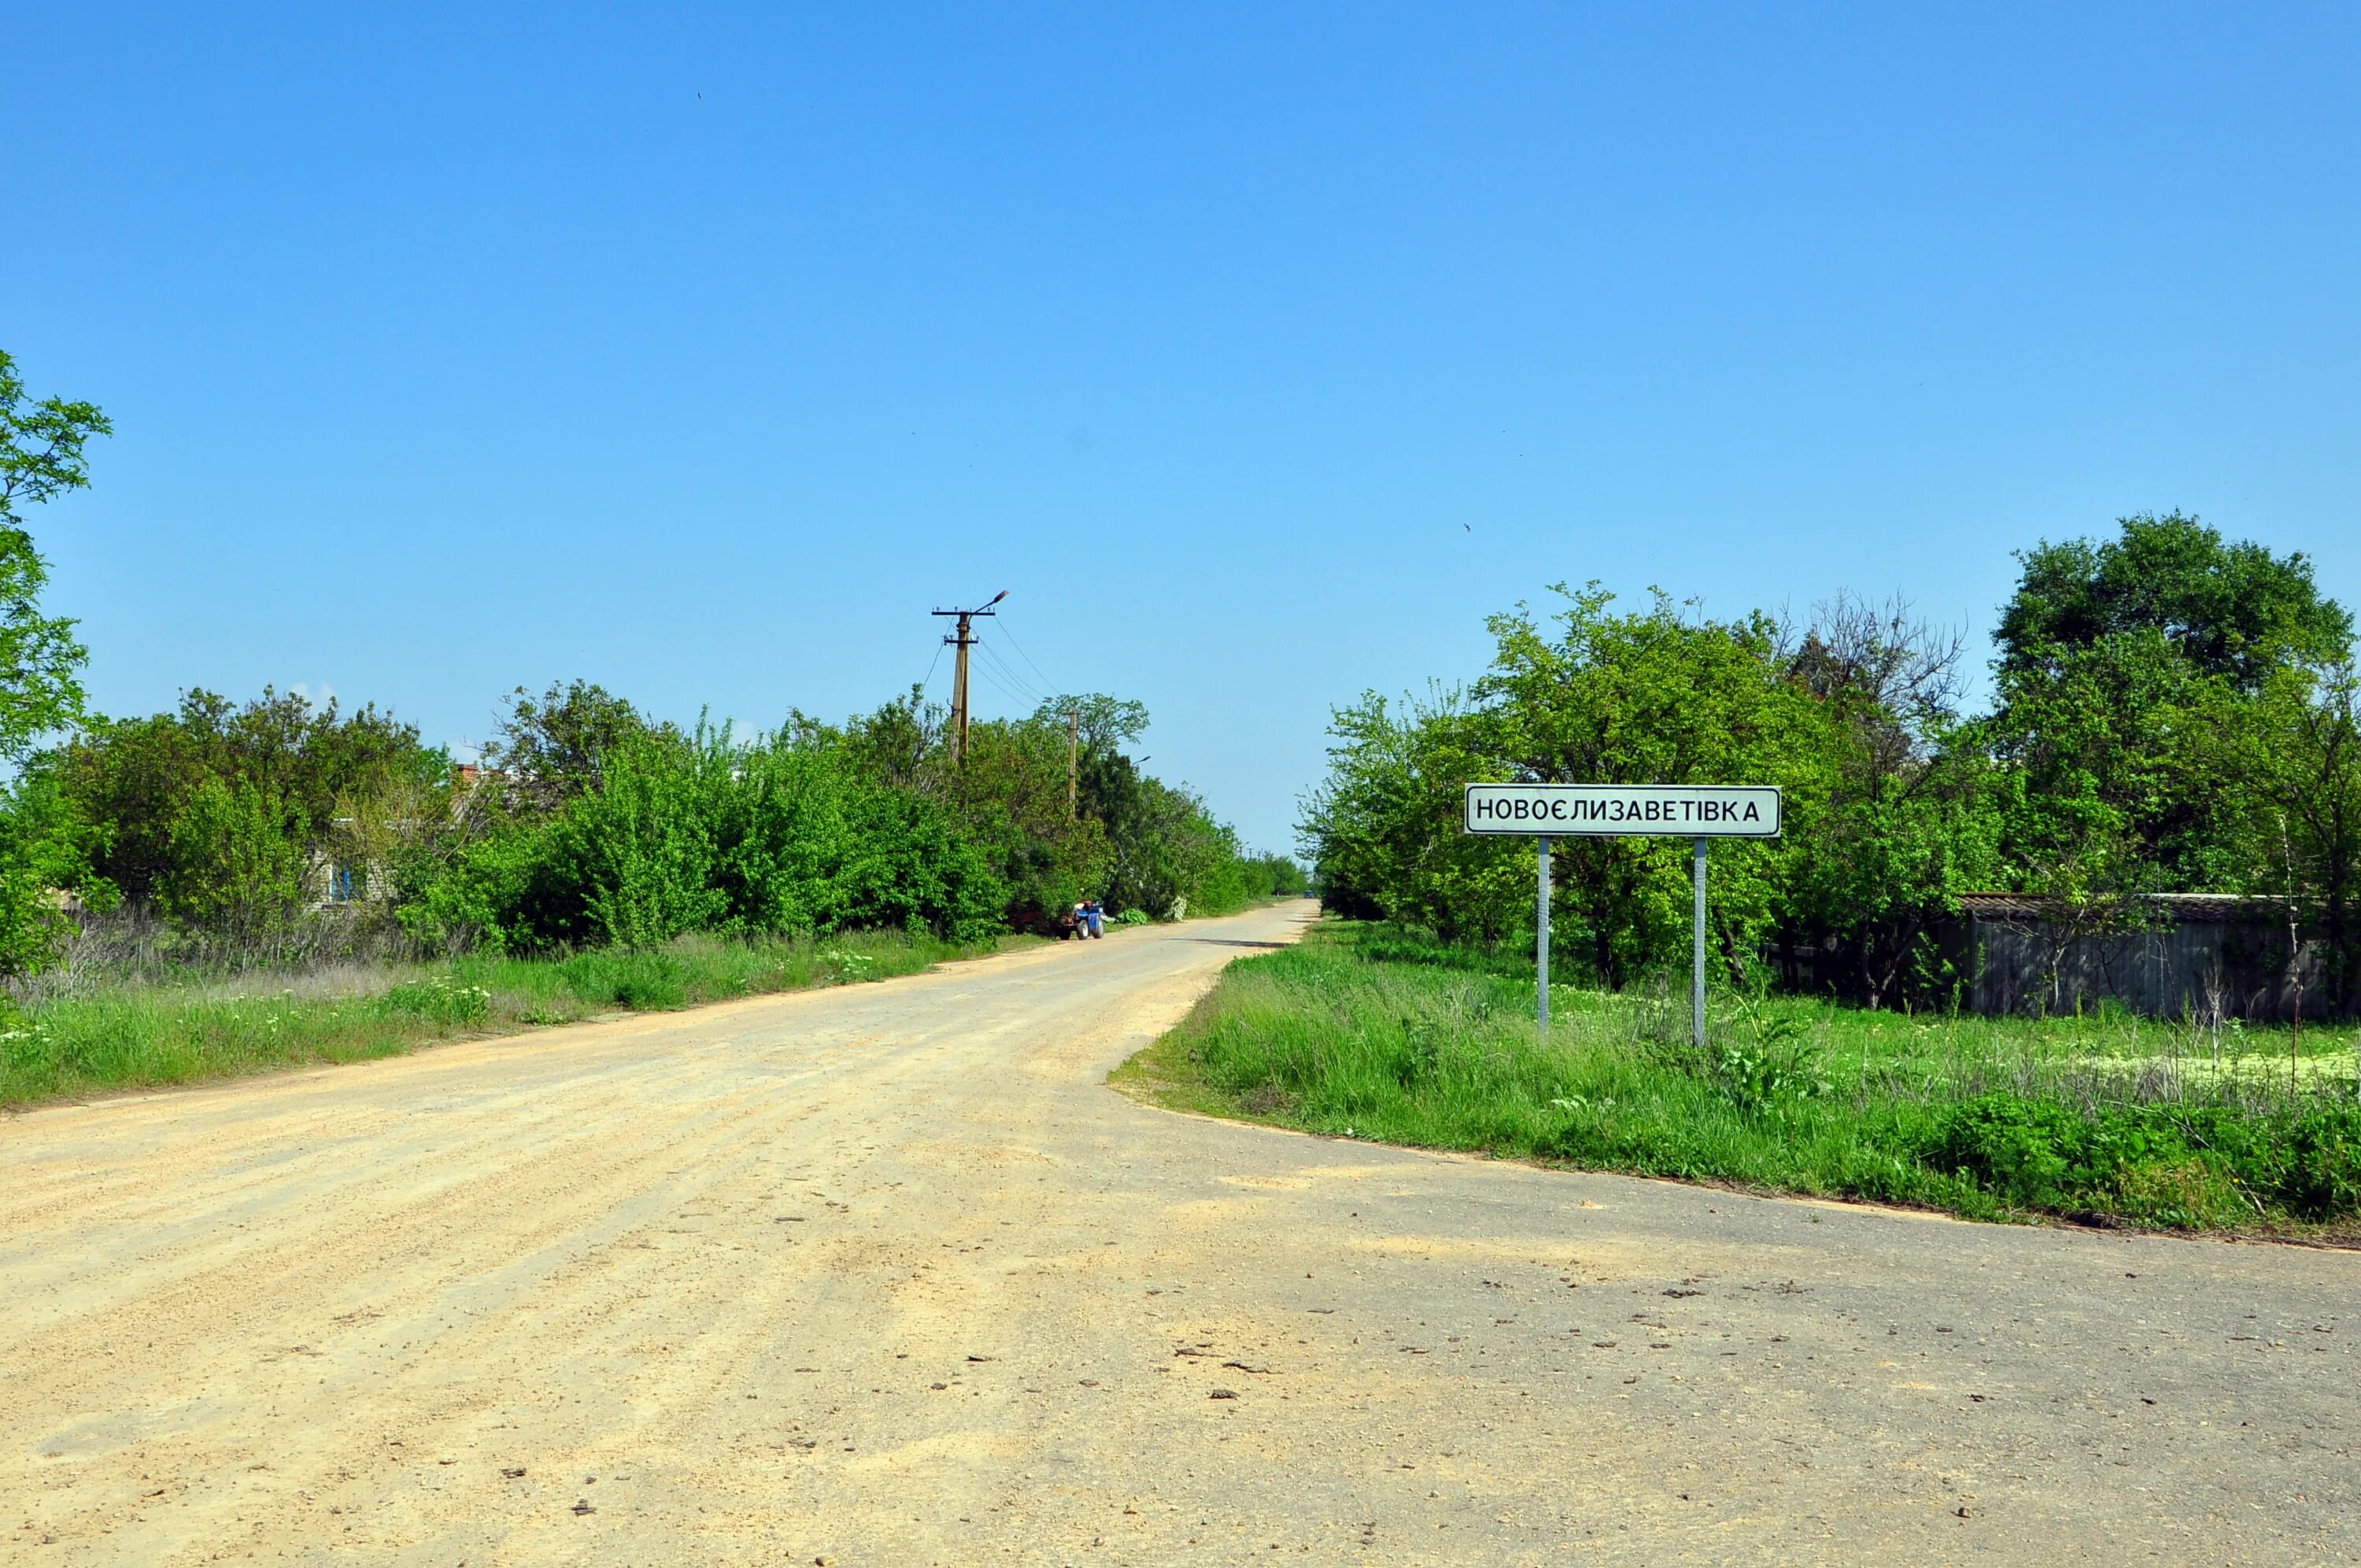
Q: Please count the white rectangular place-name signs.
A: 1